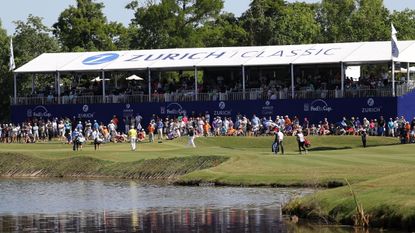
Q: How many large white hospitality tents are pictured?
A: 1